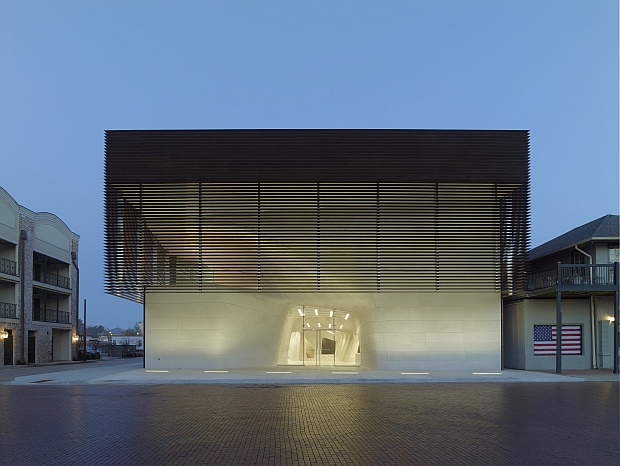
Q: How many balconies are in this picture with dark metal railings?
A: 5